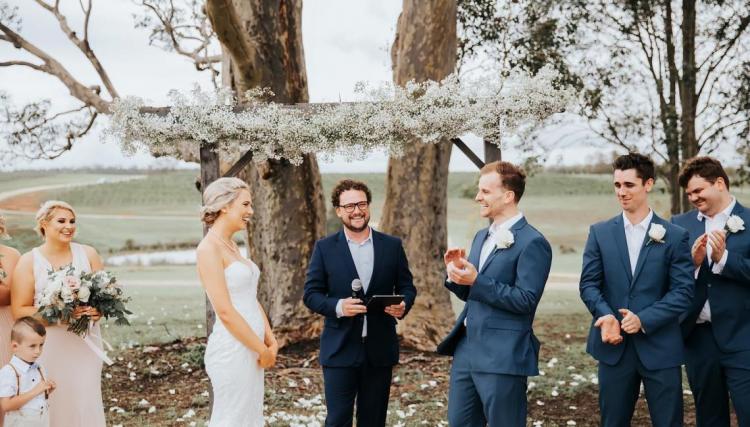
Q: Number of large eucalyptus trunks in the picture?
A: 2